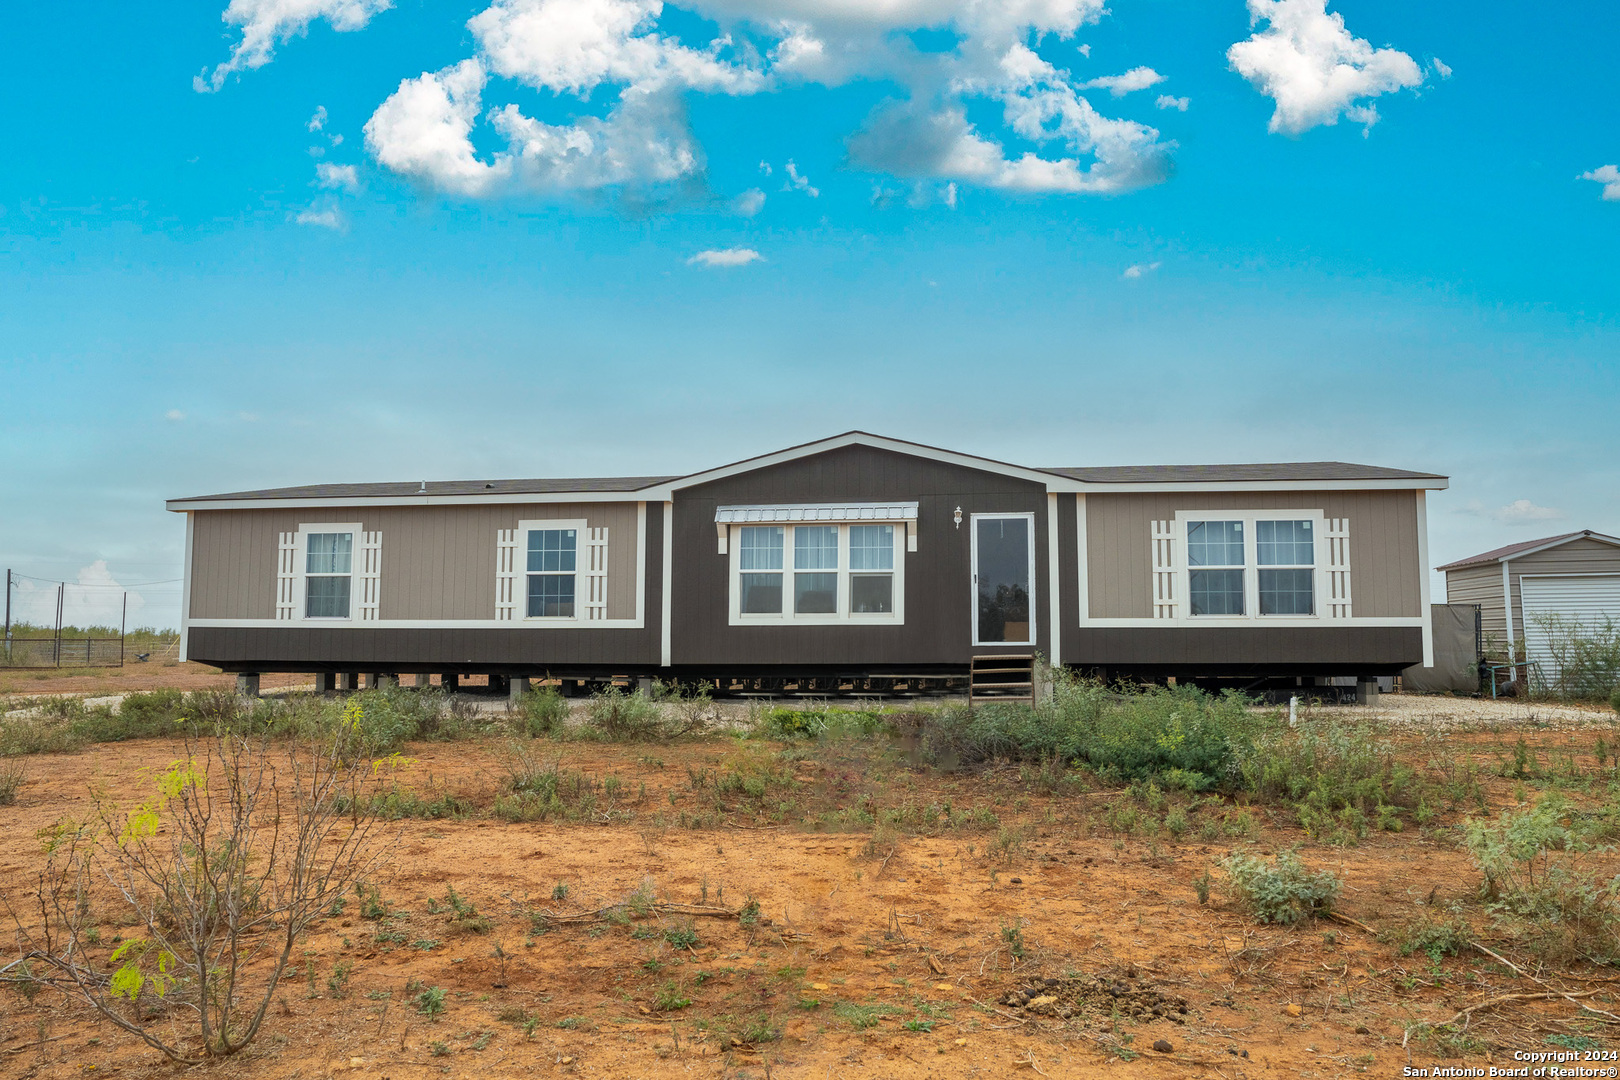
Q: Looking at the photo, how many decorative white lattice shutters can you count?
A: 6